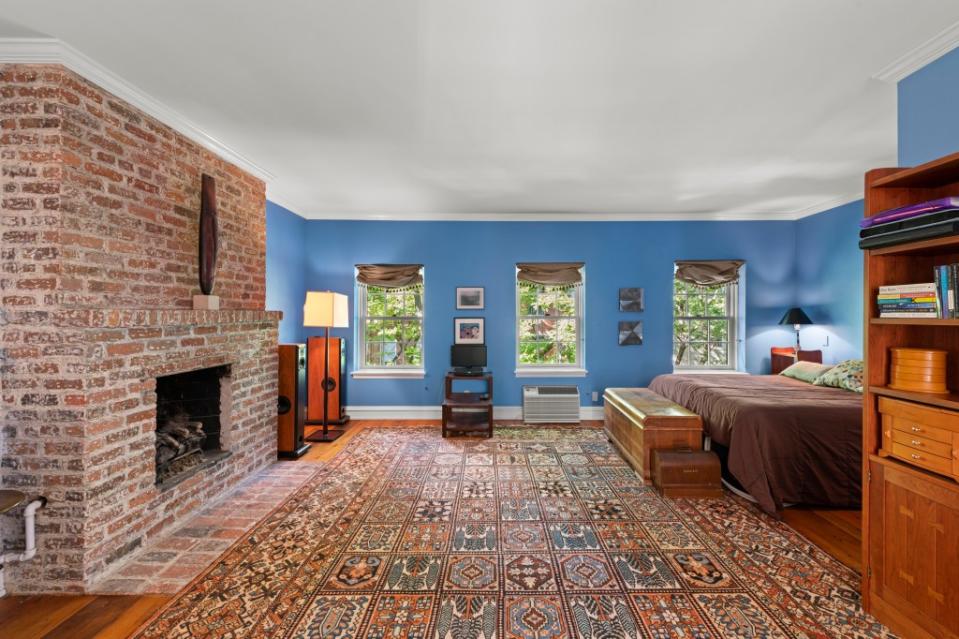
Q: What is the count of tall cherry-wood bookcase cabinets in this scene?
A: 1